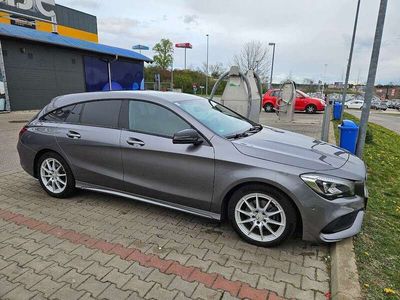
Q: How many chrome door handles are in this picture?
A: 2